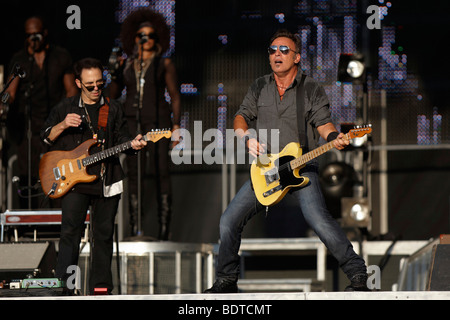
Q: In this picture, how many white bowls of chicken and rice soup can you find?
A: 0